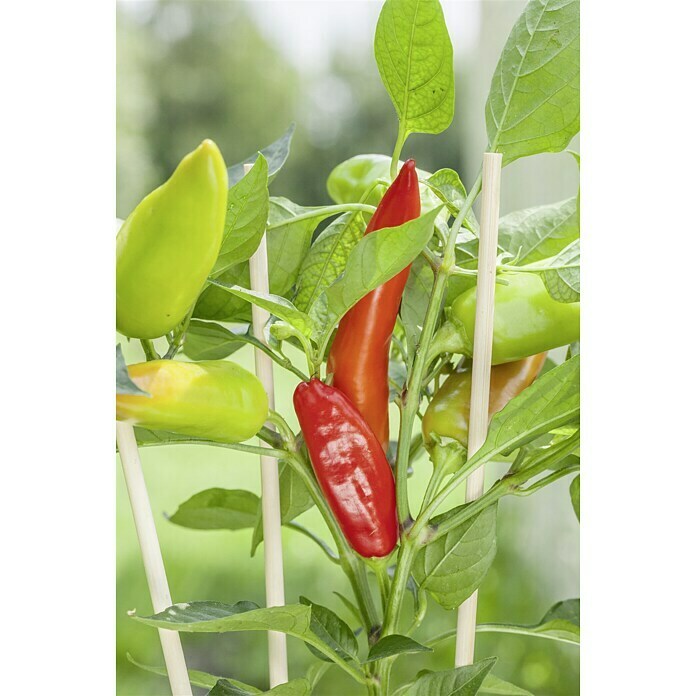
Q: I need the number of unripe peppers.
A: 5